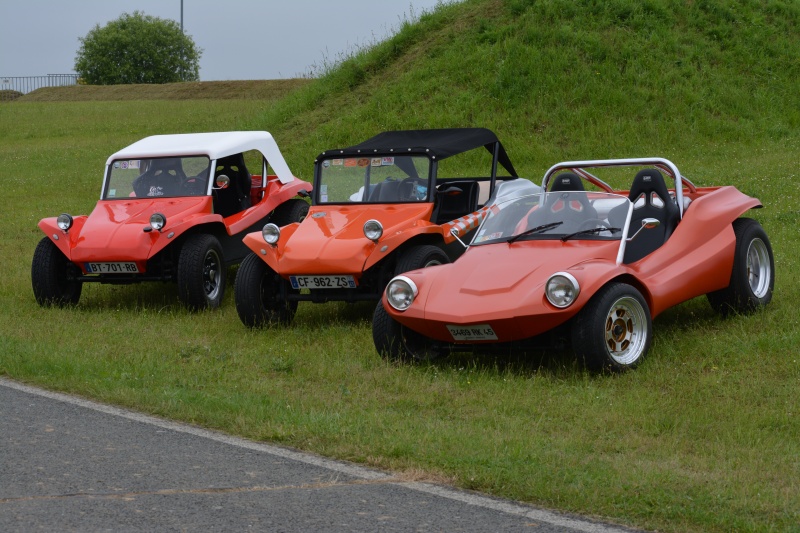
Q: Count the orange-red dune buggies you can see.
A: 3